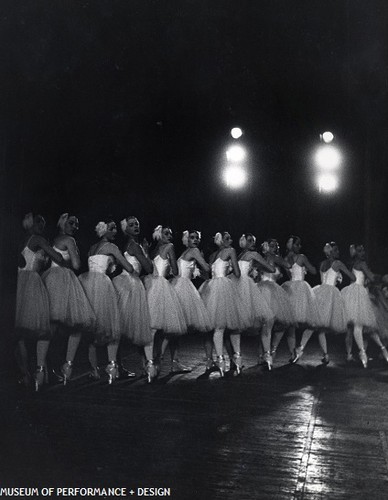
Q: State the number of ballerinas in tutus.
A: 12